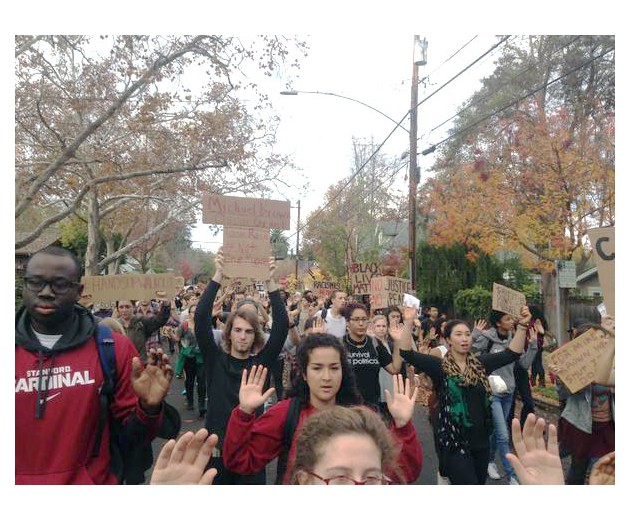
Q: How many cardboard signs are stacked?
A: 2